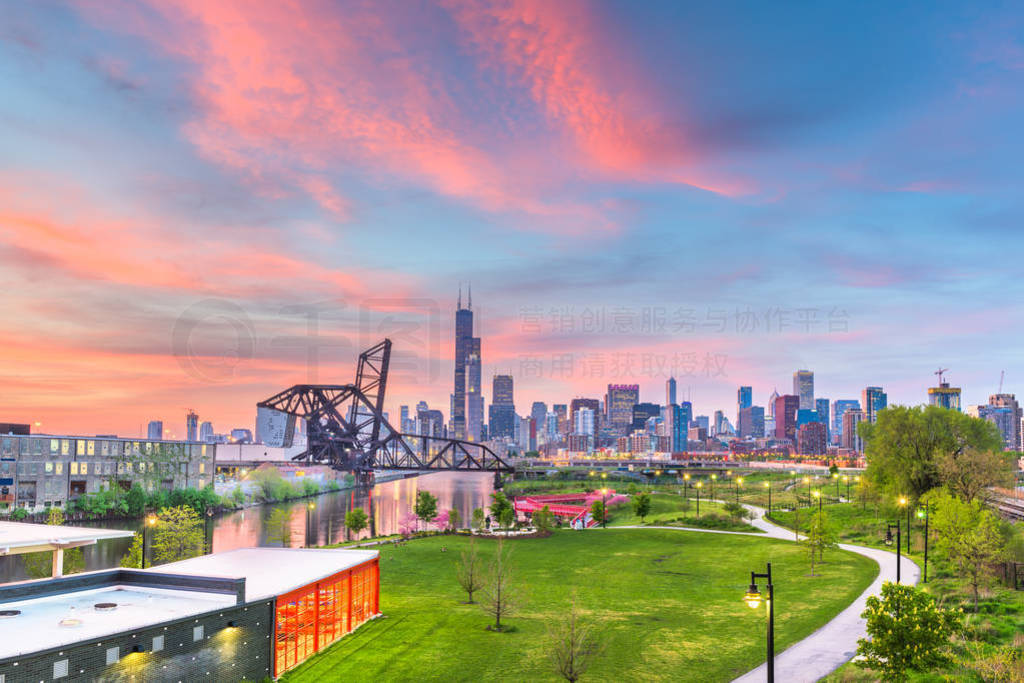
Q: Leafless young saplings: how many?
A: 3